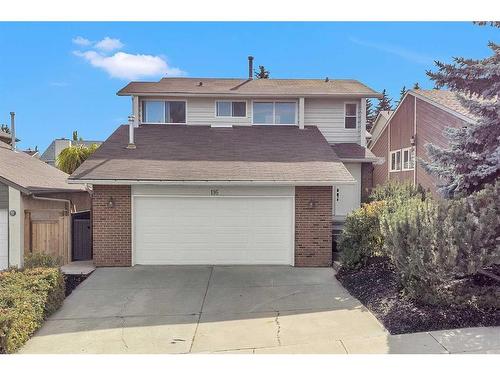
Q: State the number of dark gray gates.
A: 1